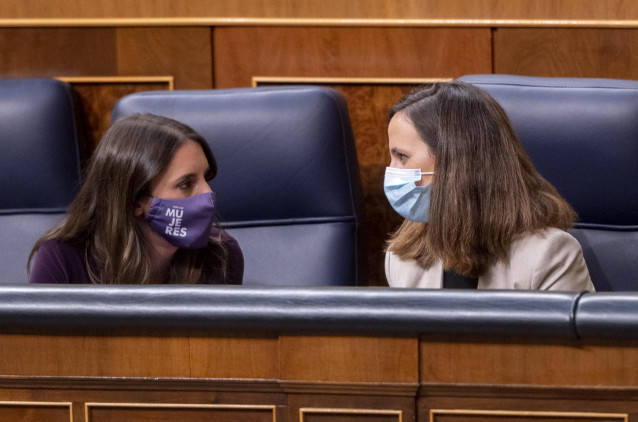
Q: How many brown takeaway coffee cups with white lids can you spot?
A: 0